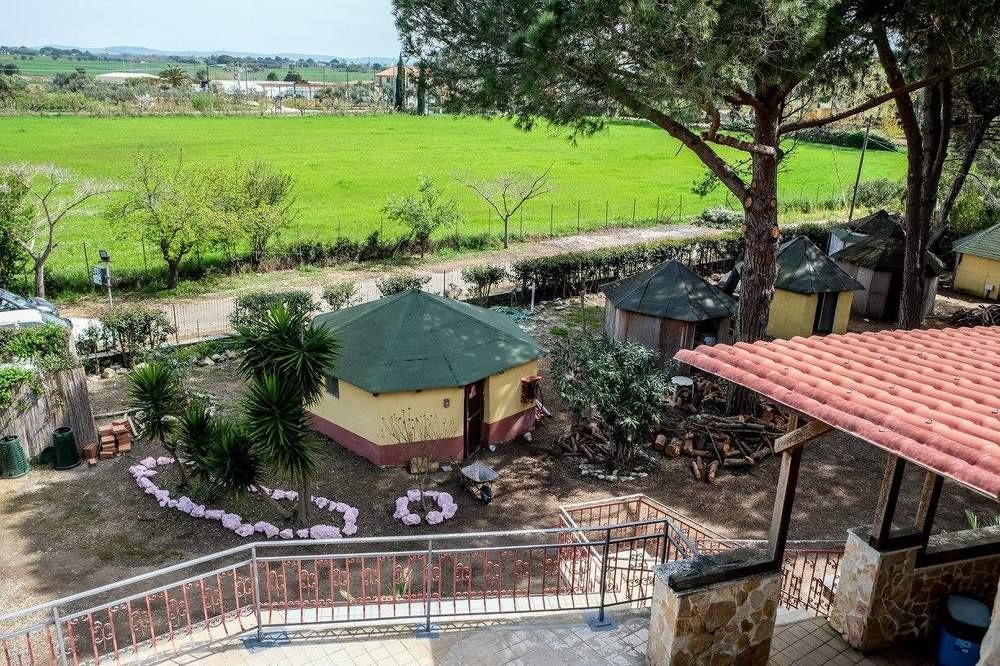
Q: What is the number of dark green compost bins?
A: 2